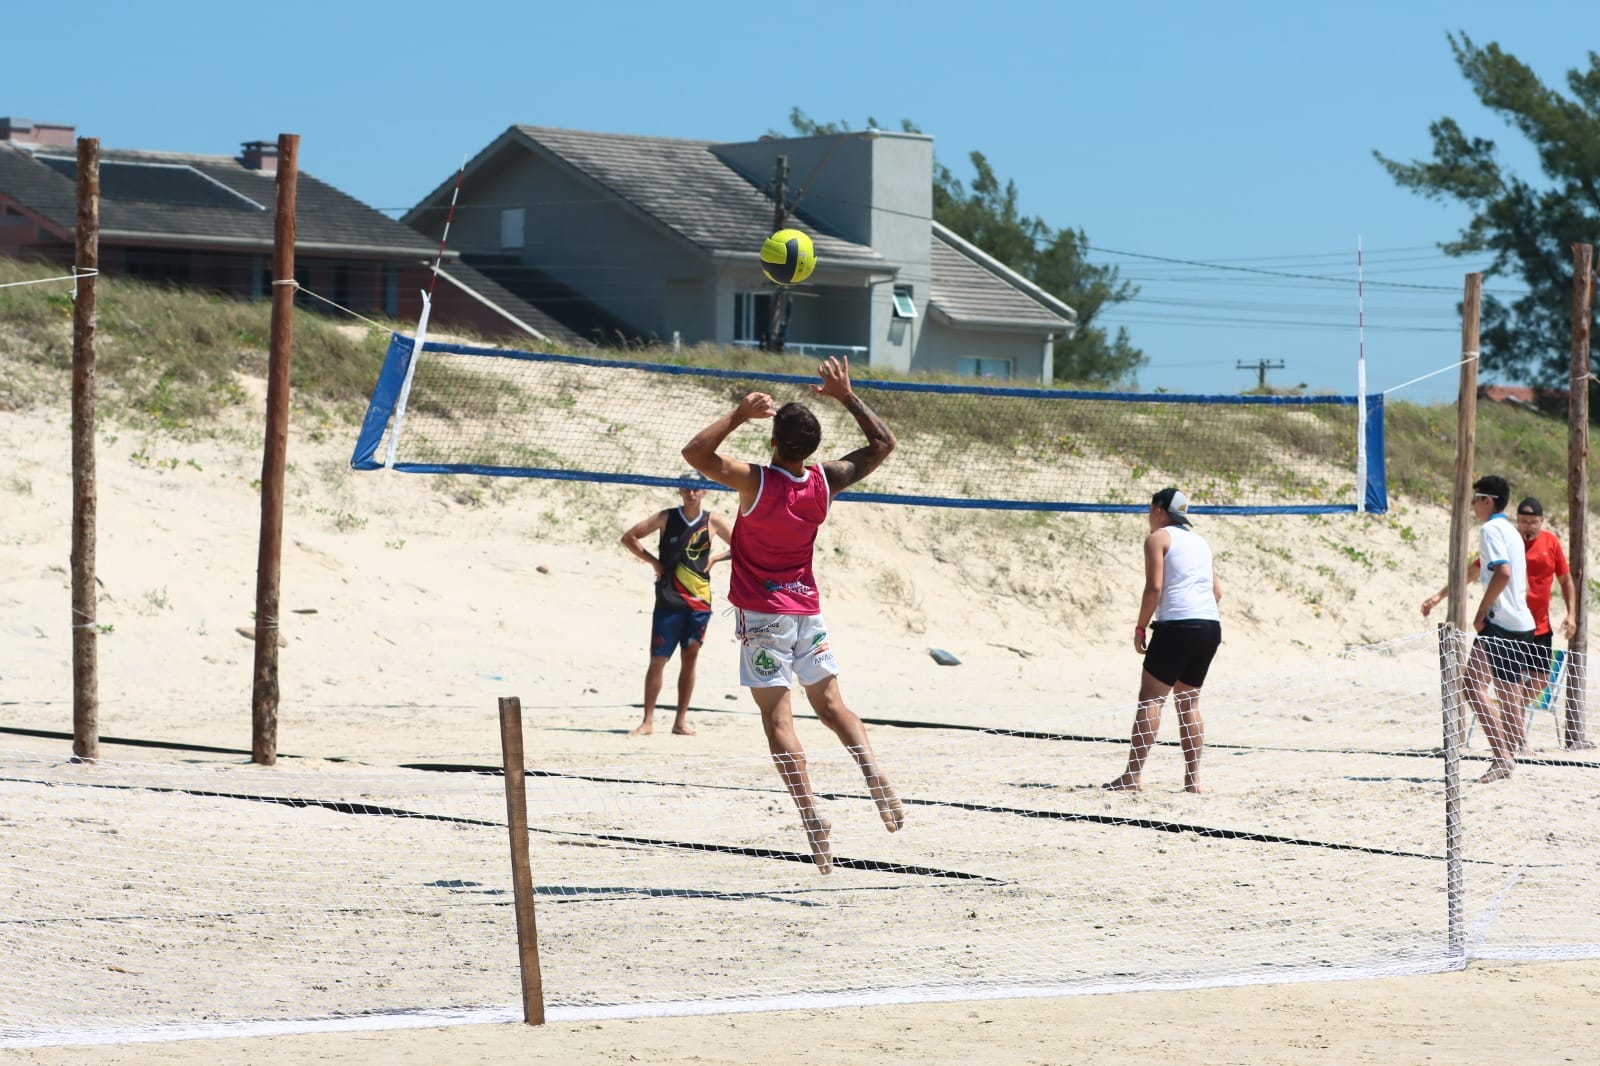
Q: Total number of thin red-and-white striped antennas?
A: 2